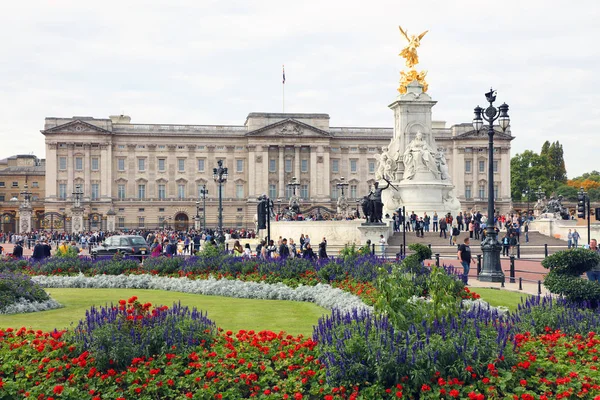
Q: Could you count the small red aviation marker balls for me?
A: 0